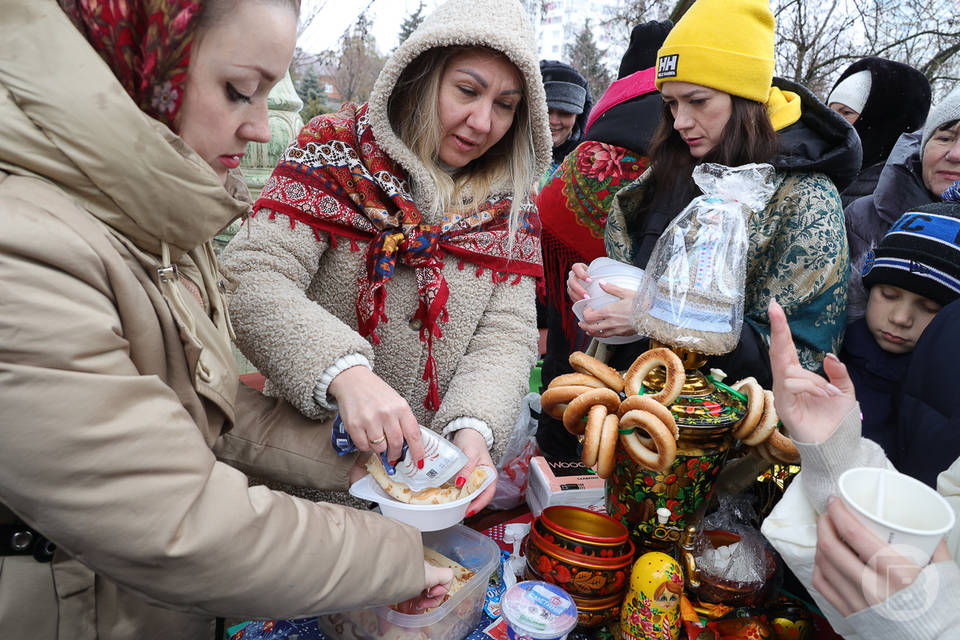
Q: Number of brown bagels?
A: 13